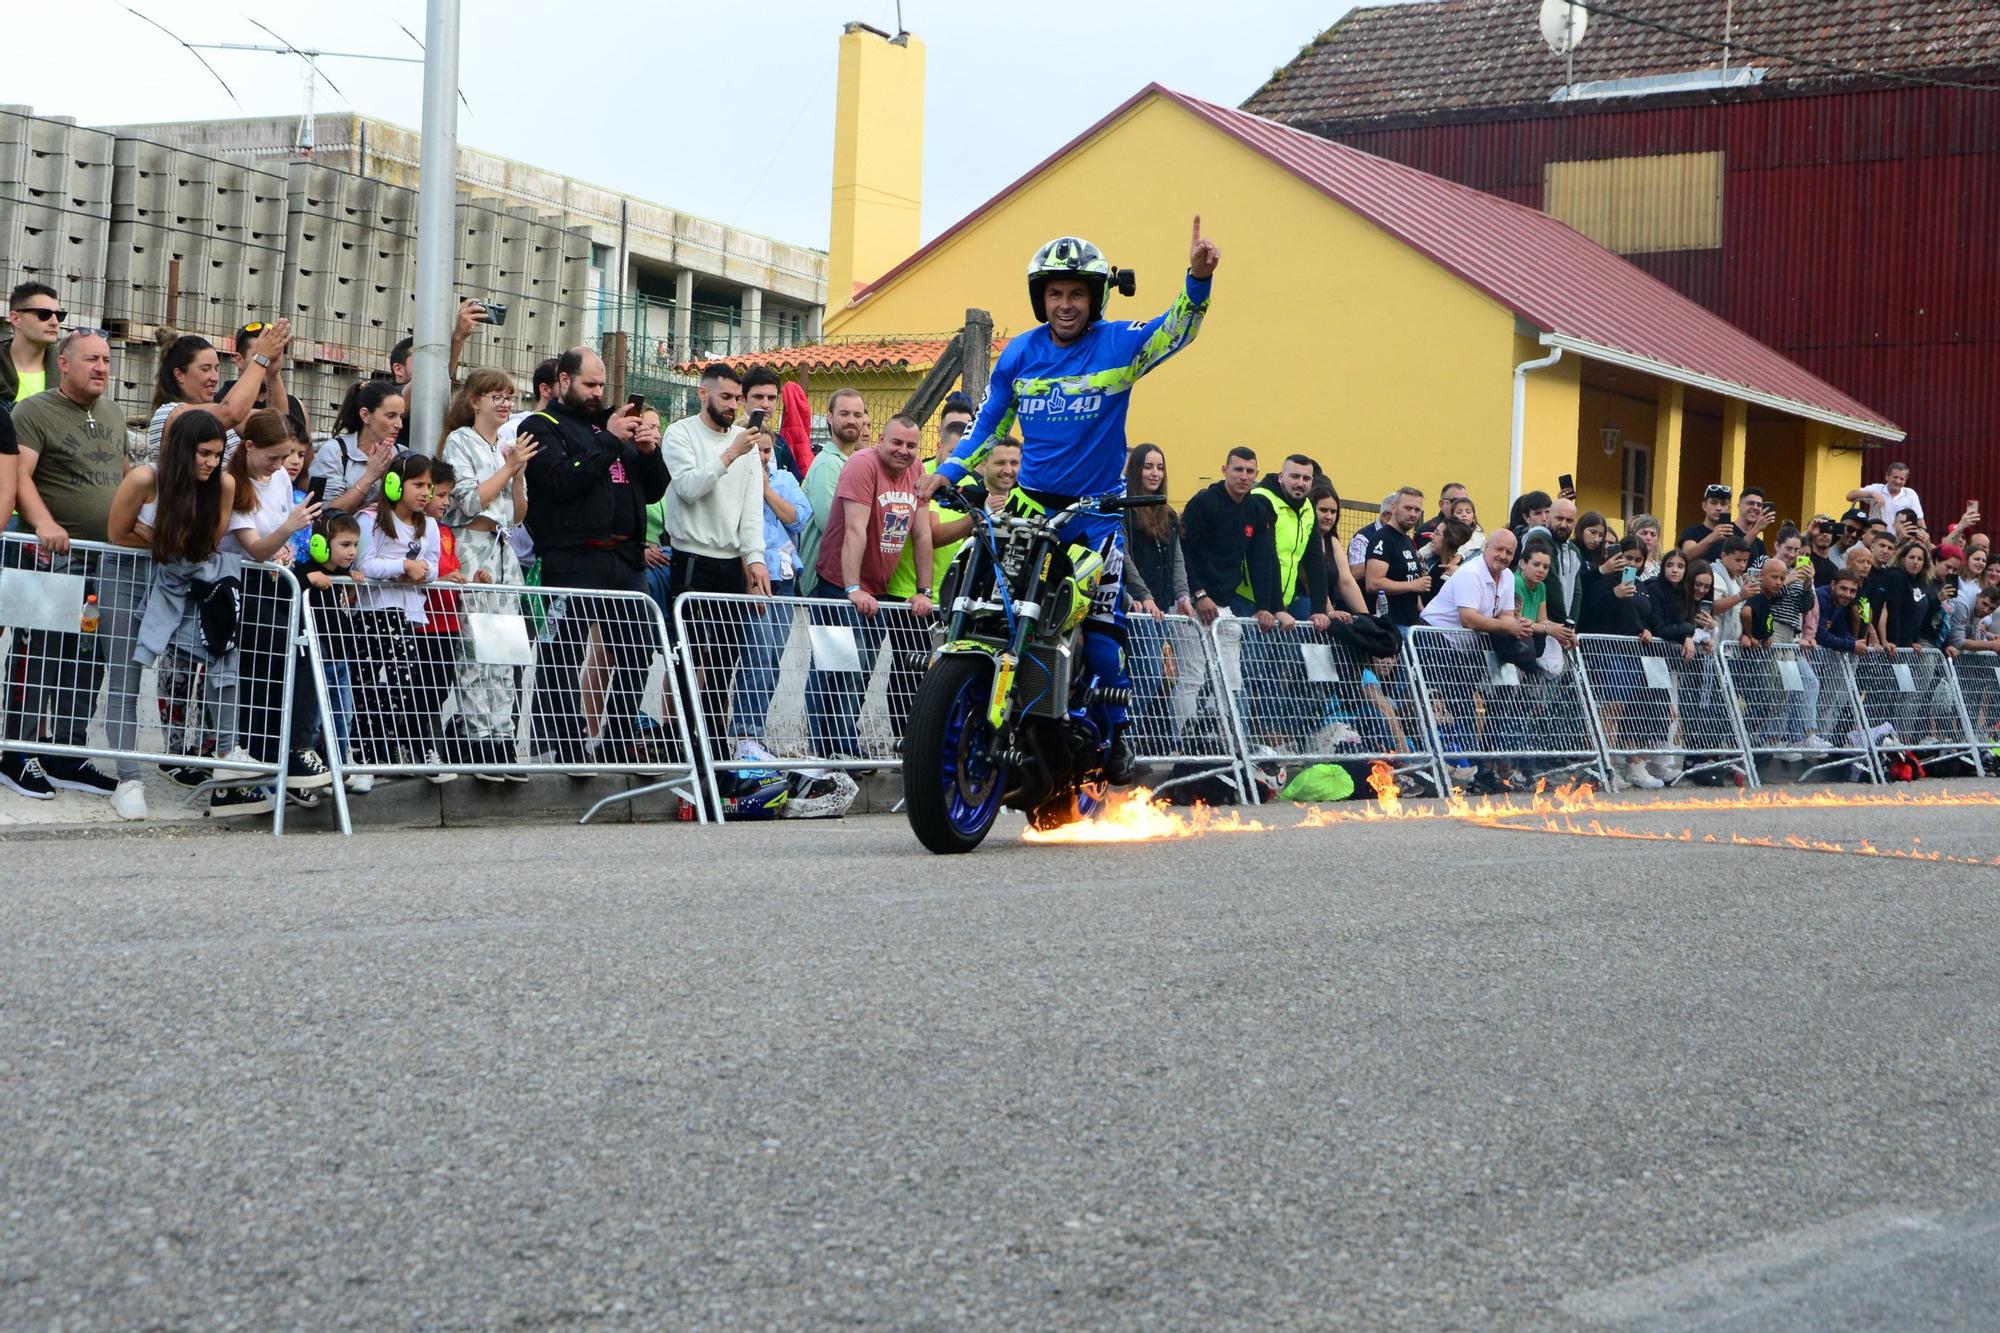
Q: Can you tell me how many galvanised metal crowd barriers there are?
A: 10